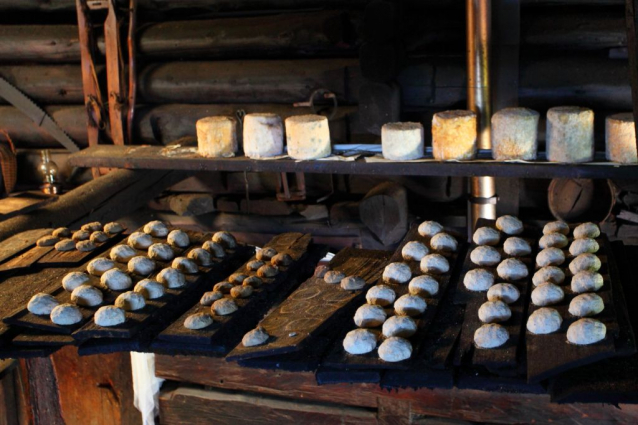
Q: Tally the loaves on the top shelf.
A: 8